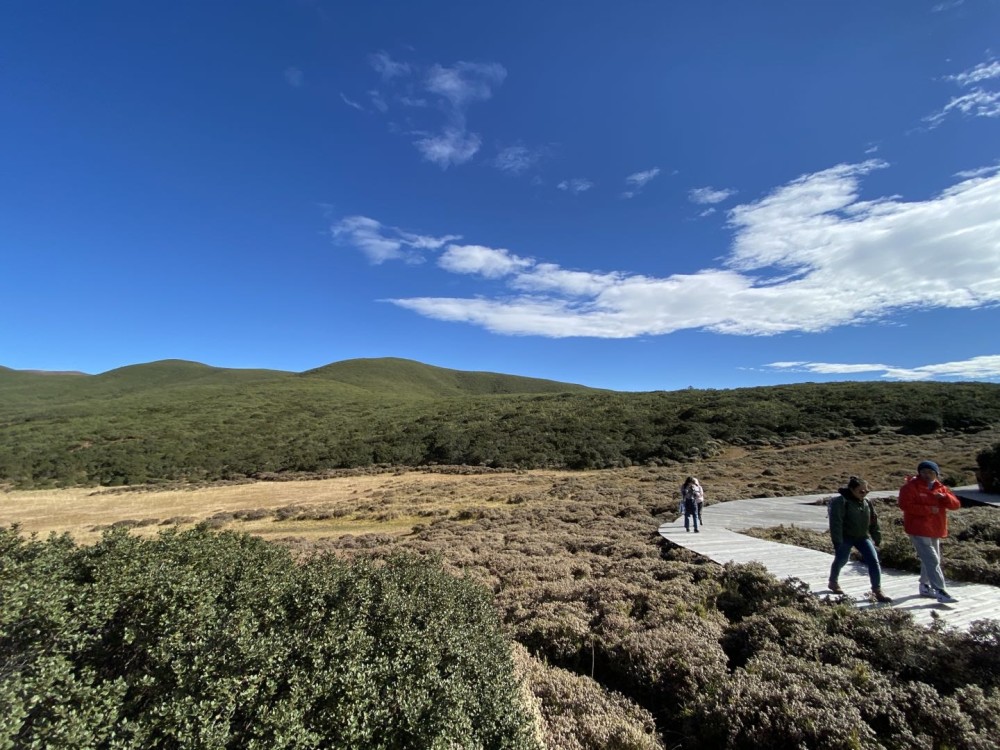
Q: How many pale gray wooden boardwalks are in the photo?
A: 1